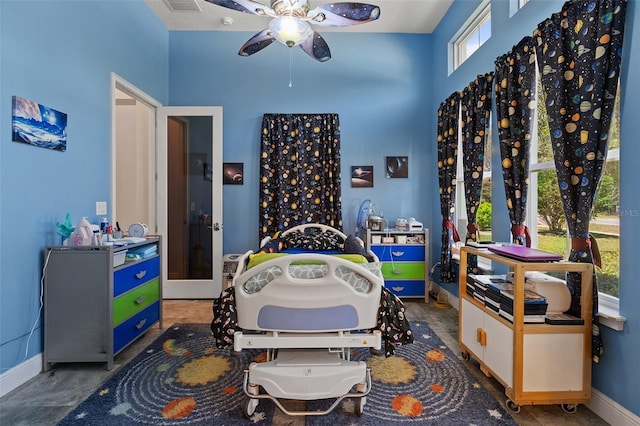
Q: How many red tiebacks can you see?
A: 4